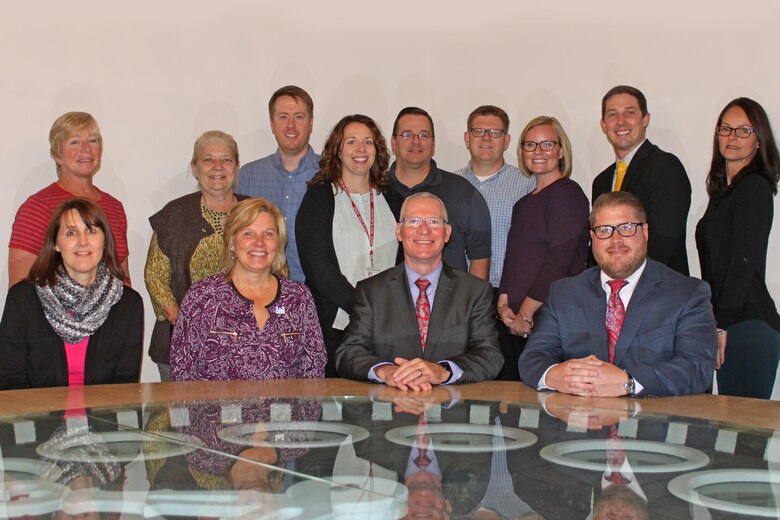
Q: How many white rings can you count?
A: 6